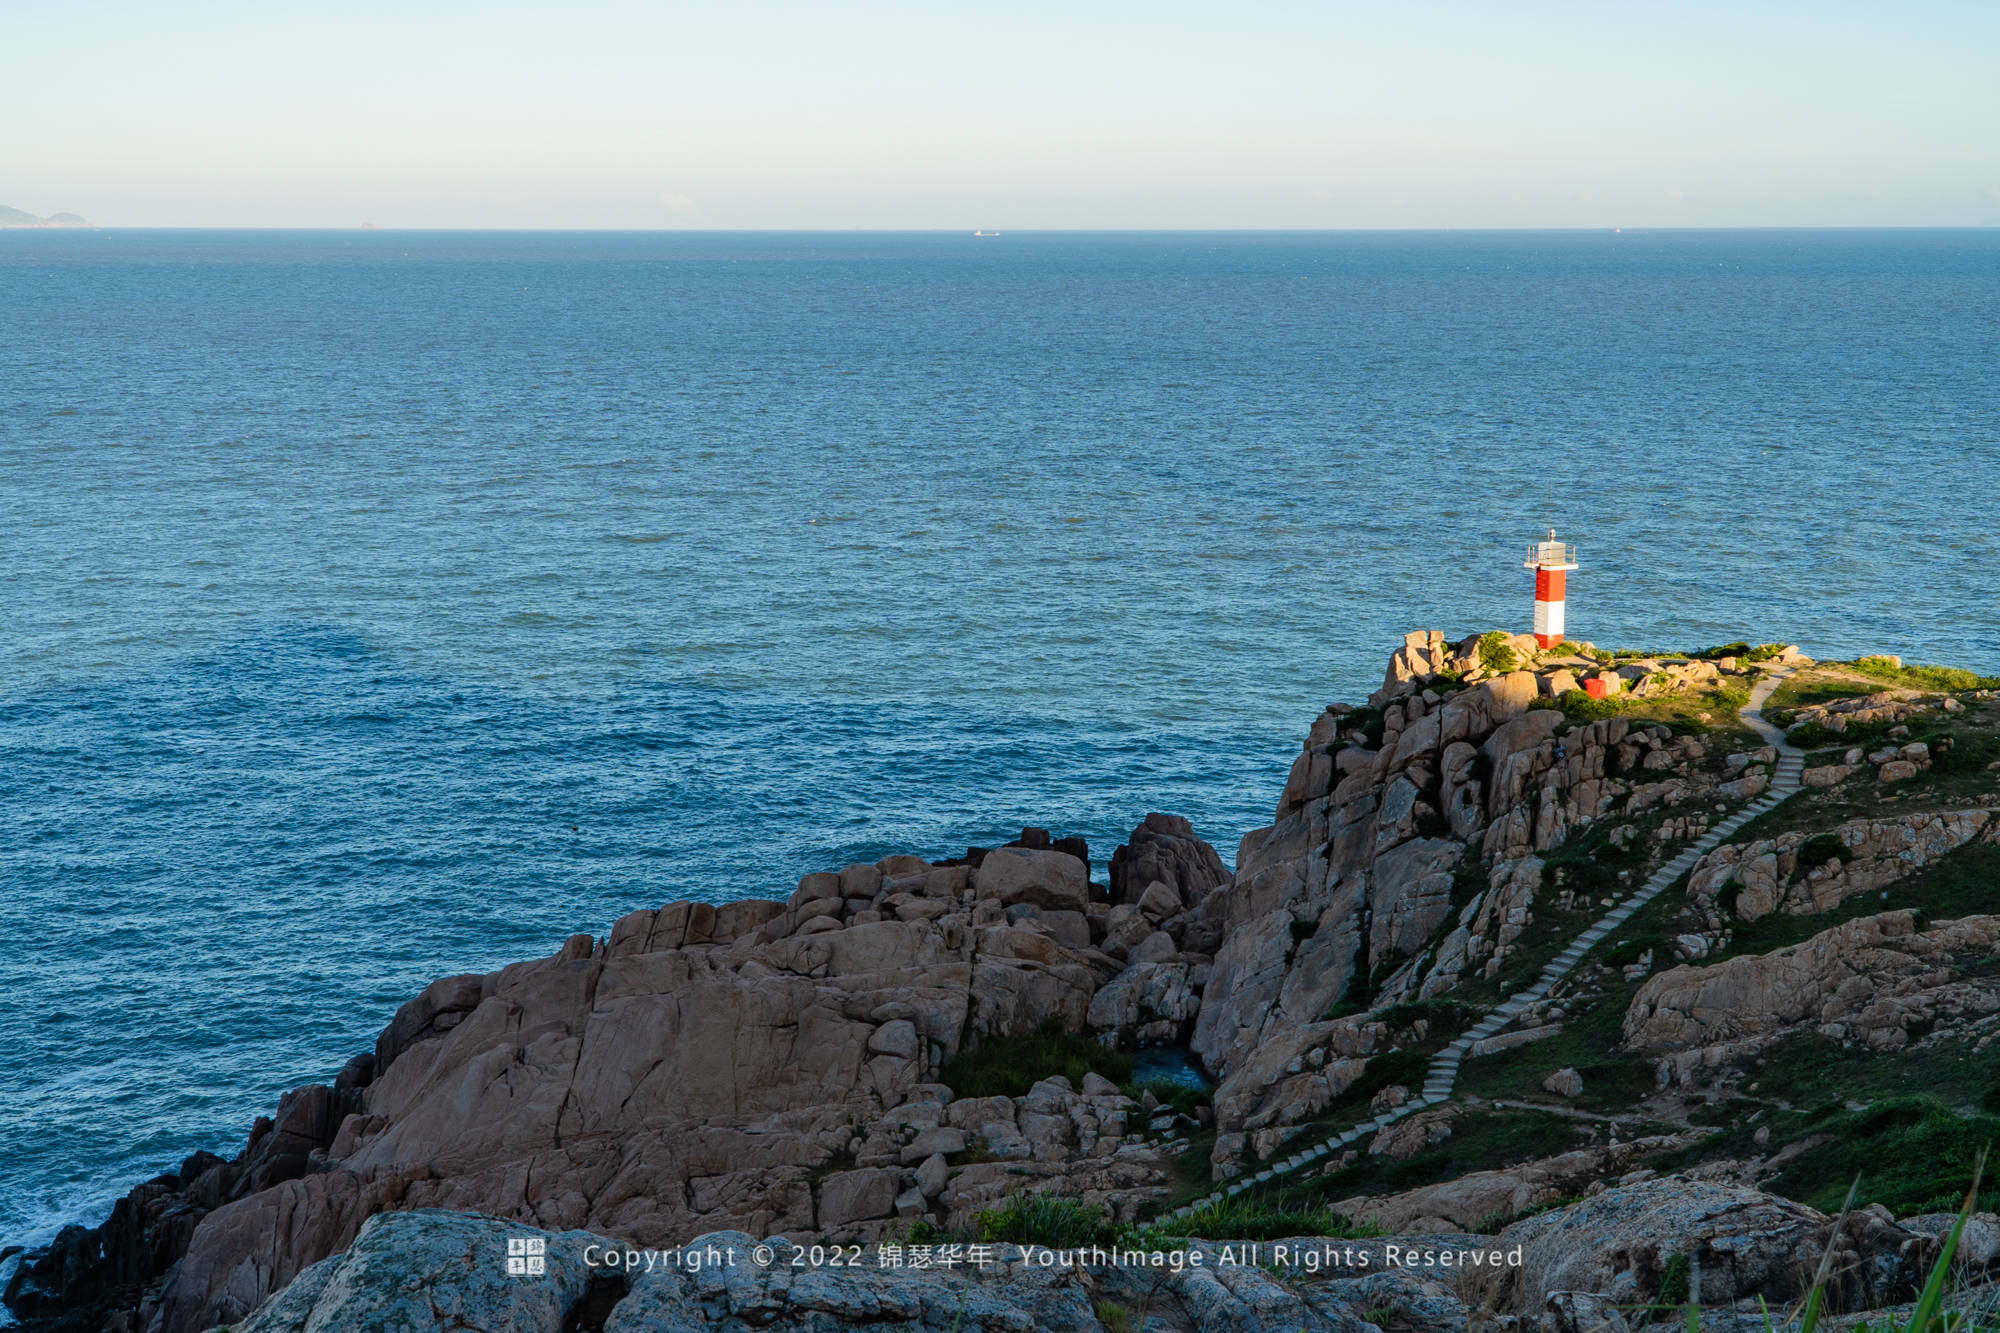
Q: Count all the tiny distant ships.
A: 2